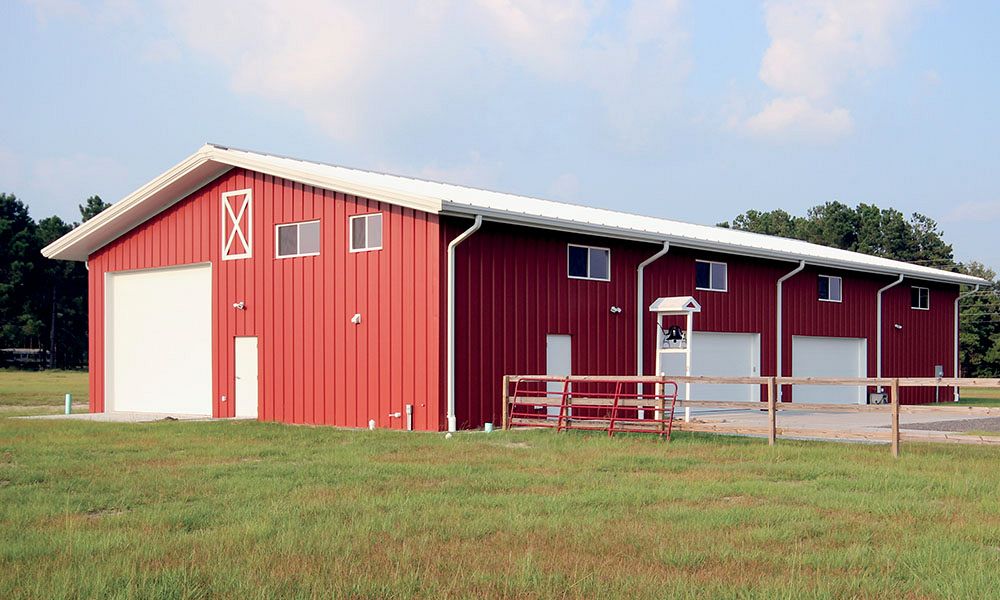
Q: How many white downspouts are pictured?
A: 5